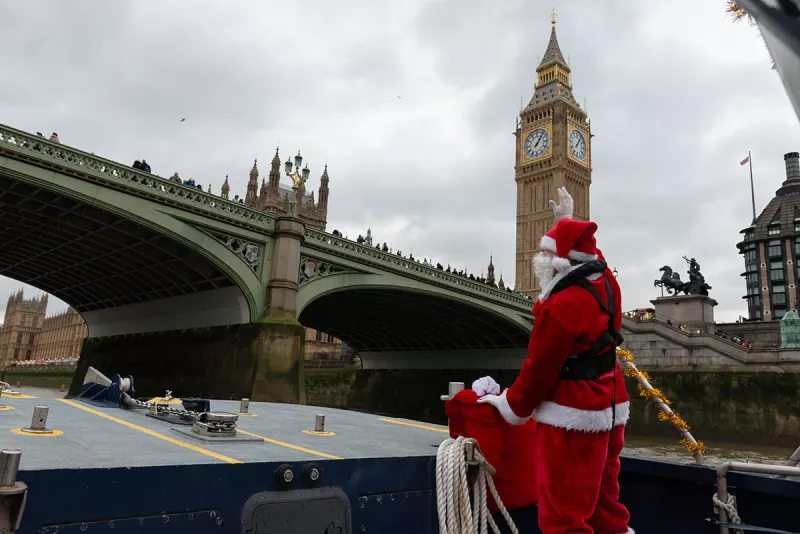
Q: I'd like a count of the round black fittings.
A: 2